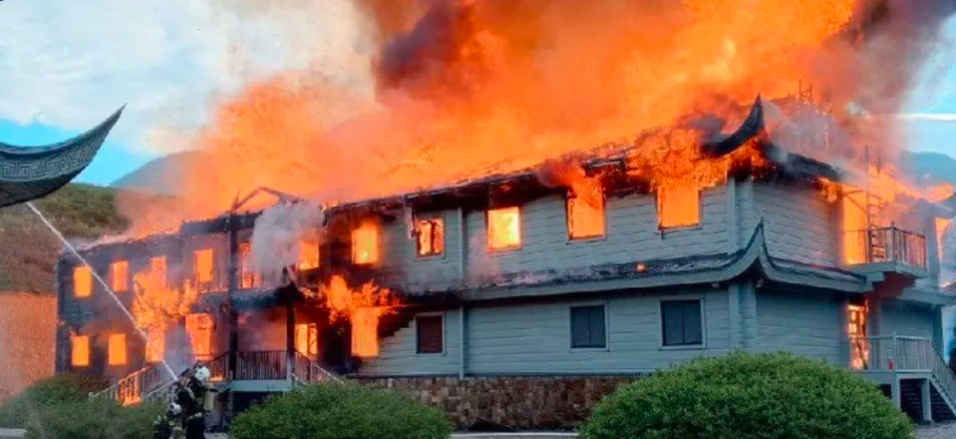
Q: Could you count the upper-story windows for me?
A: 11